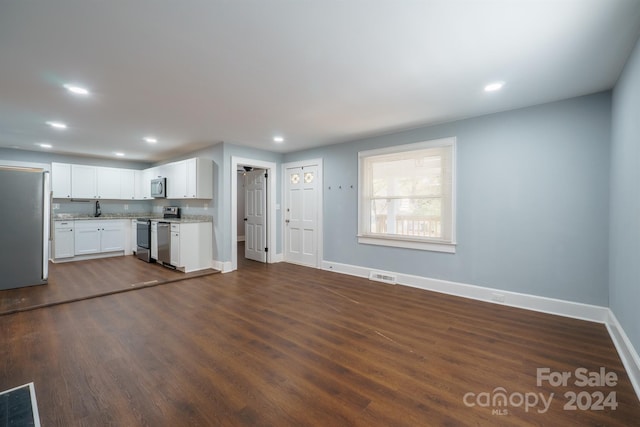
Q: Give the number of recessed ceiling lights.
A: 7